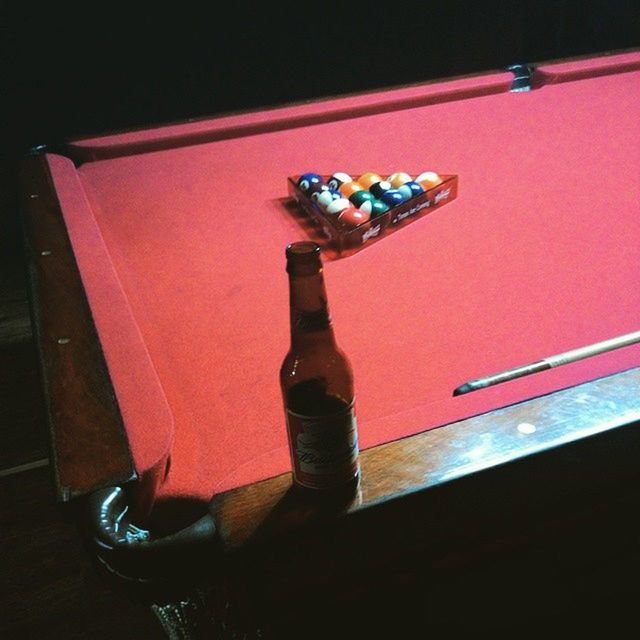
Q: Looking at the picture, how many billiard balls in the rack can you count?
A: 15